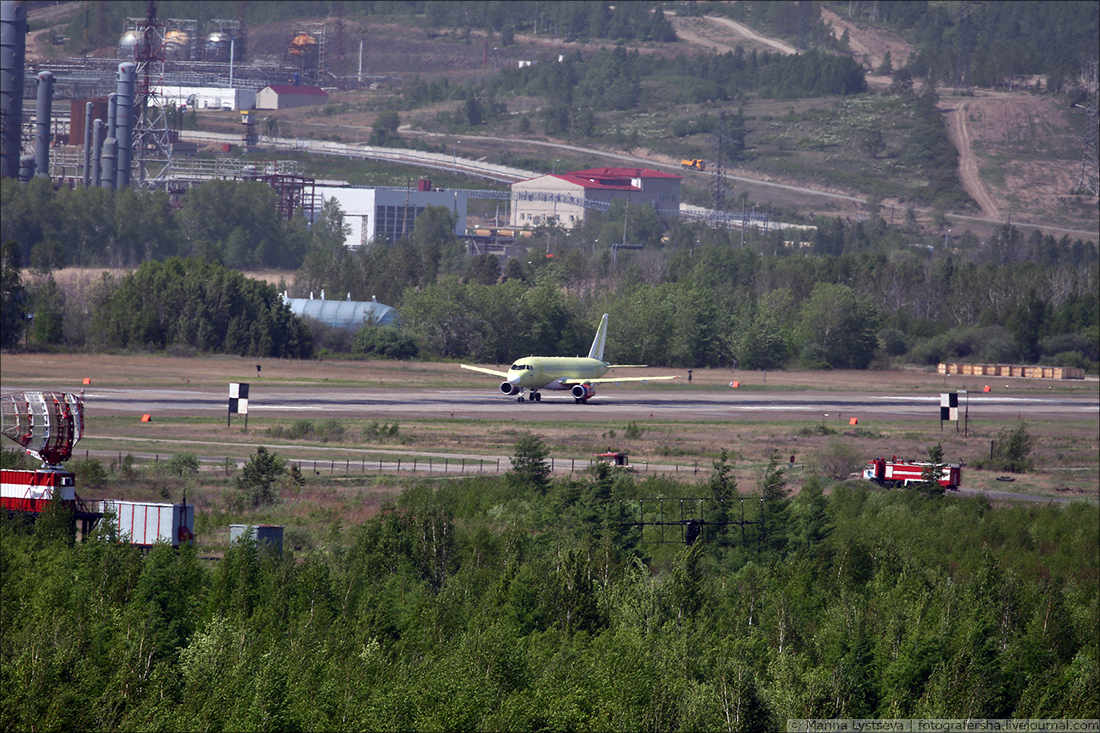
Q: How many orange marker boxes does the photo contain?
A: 5